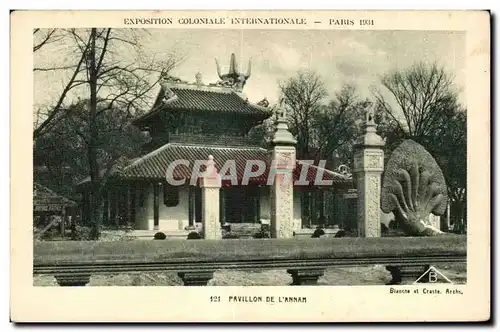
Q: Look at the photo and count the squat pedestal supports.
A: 4